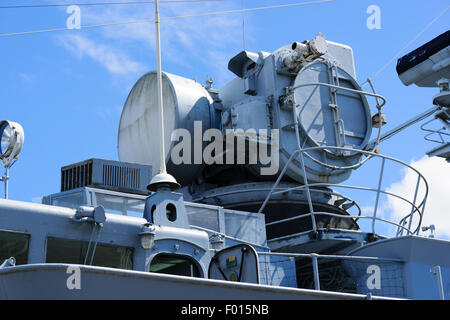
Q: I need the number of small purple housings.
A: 0